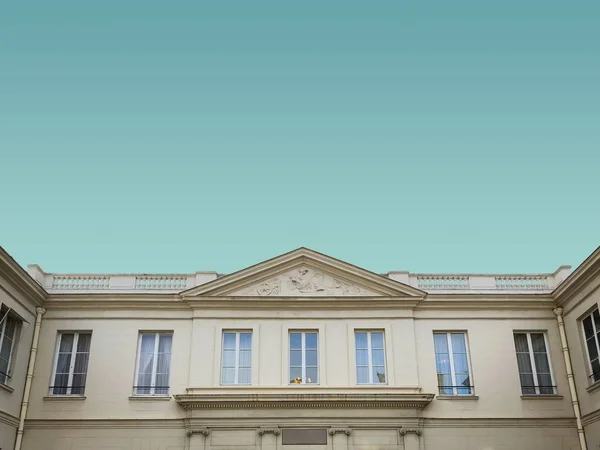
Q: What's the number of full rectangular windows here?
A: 7